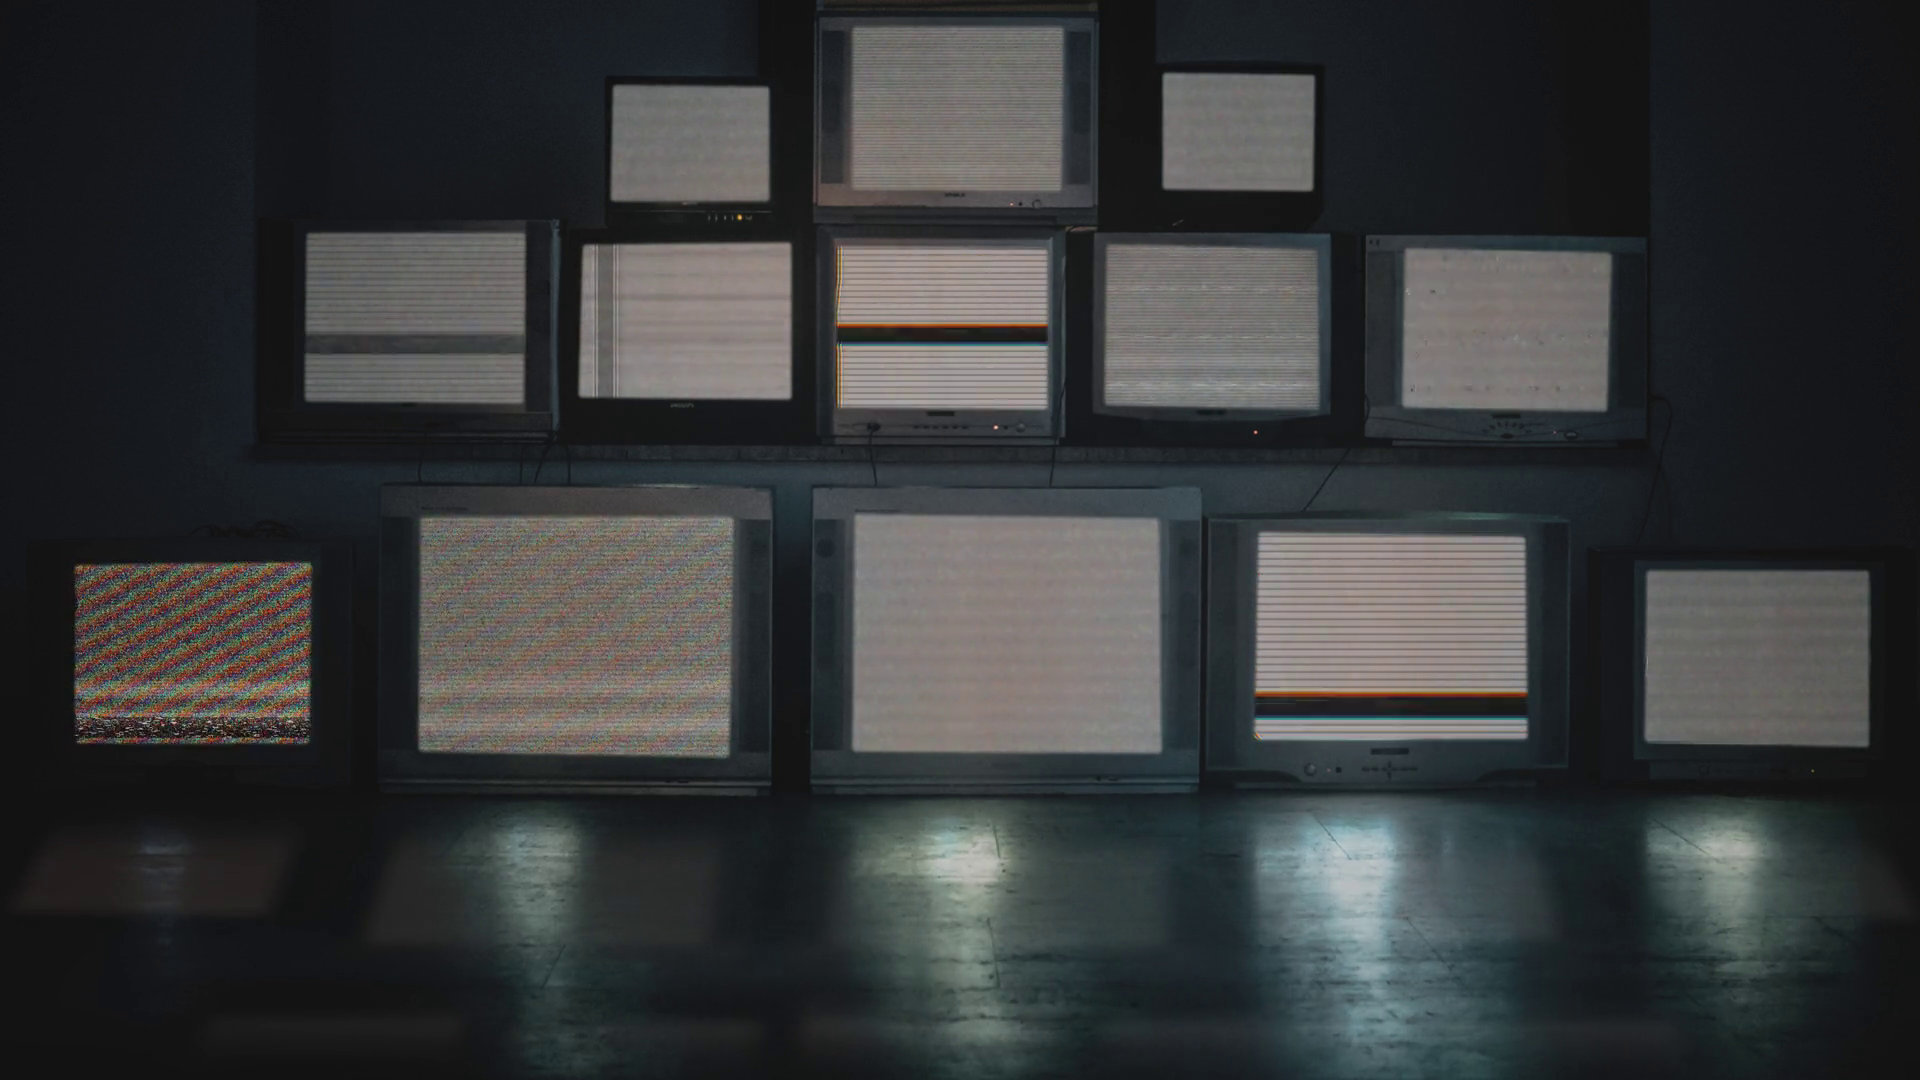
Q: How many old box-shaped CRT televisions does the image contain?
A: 13